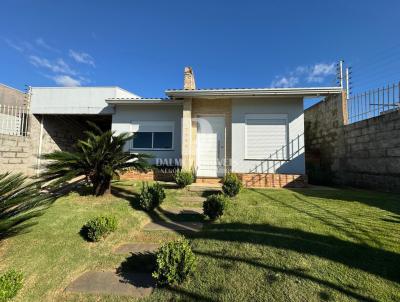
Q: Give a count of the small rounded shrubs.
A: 7